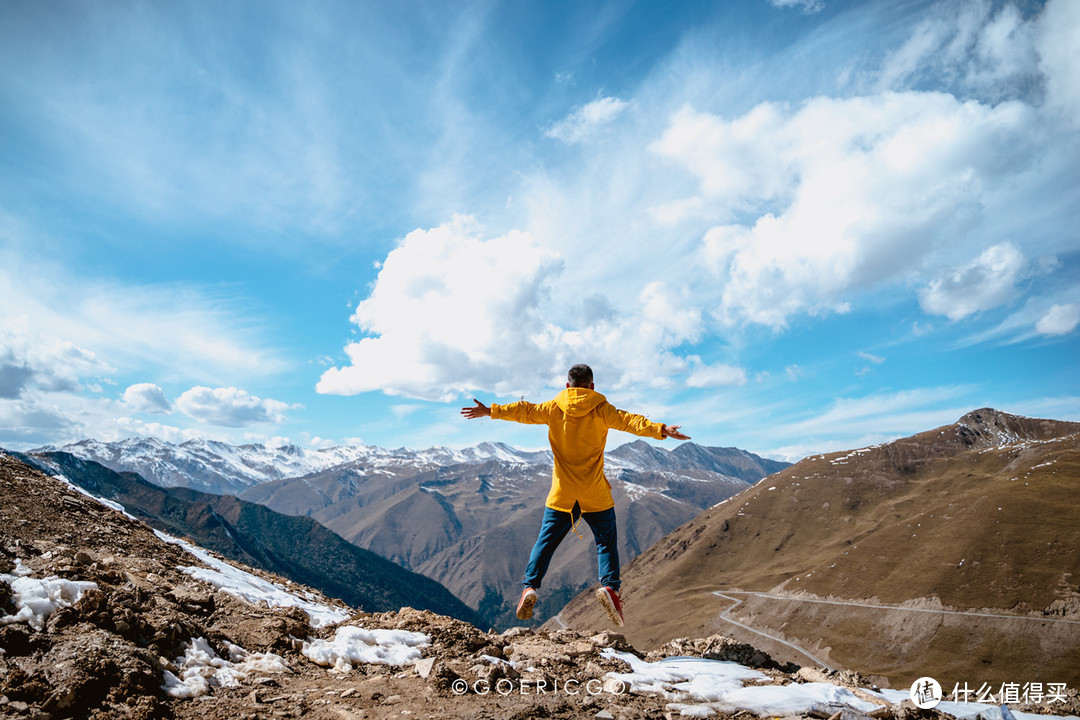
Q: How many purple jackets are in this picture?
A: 0